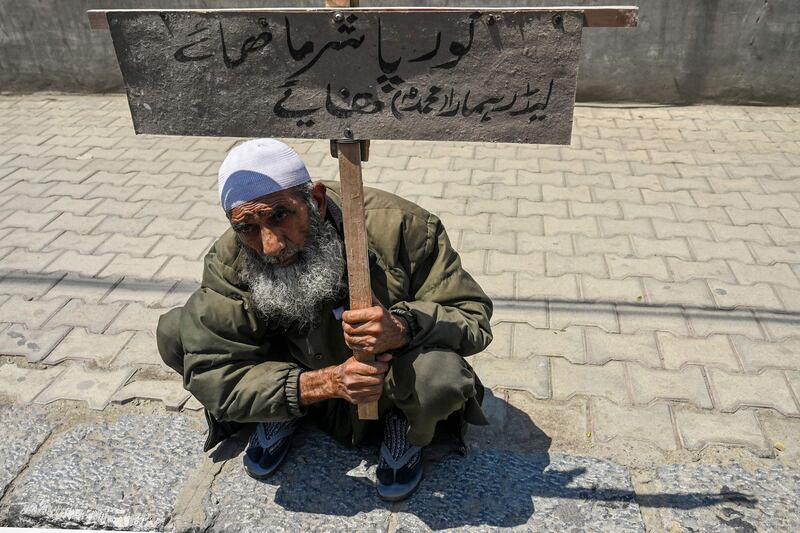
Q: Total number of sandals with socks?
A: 2